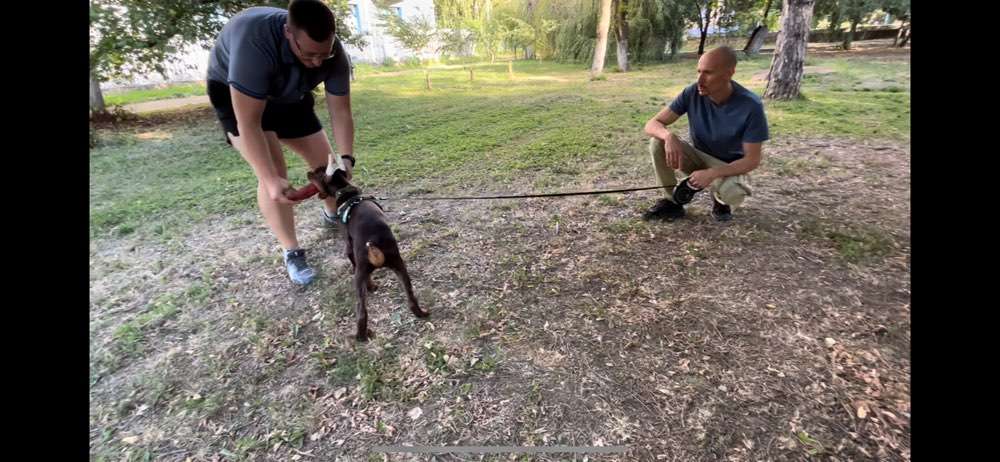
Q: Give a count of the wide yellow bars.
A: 0